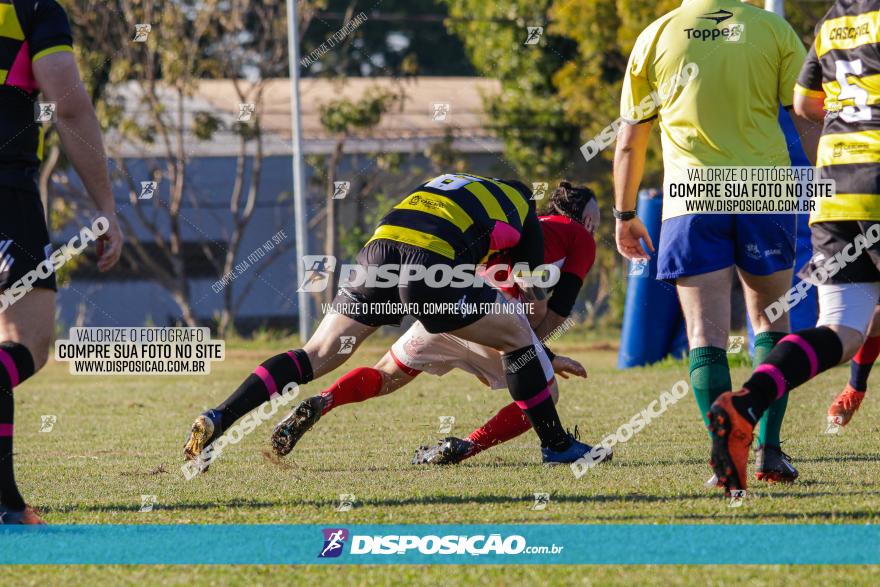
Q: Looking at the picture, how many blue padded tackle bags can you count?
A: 2